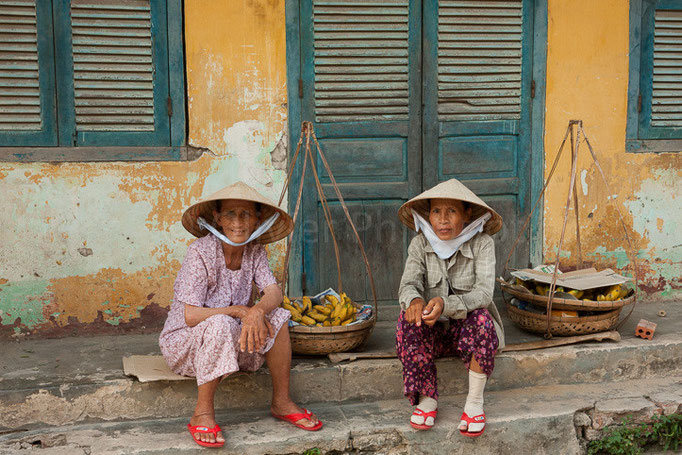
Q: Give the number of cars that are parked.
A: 0